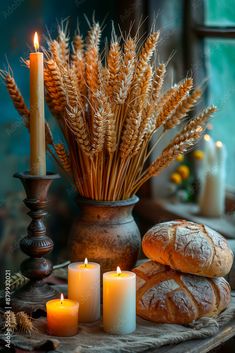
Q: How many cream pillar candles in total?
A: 2